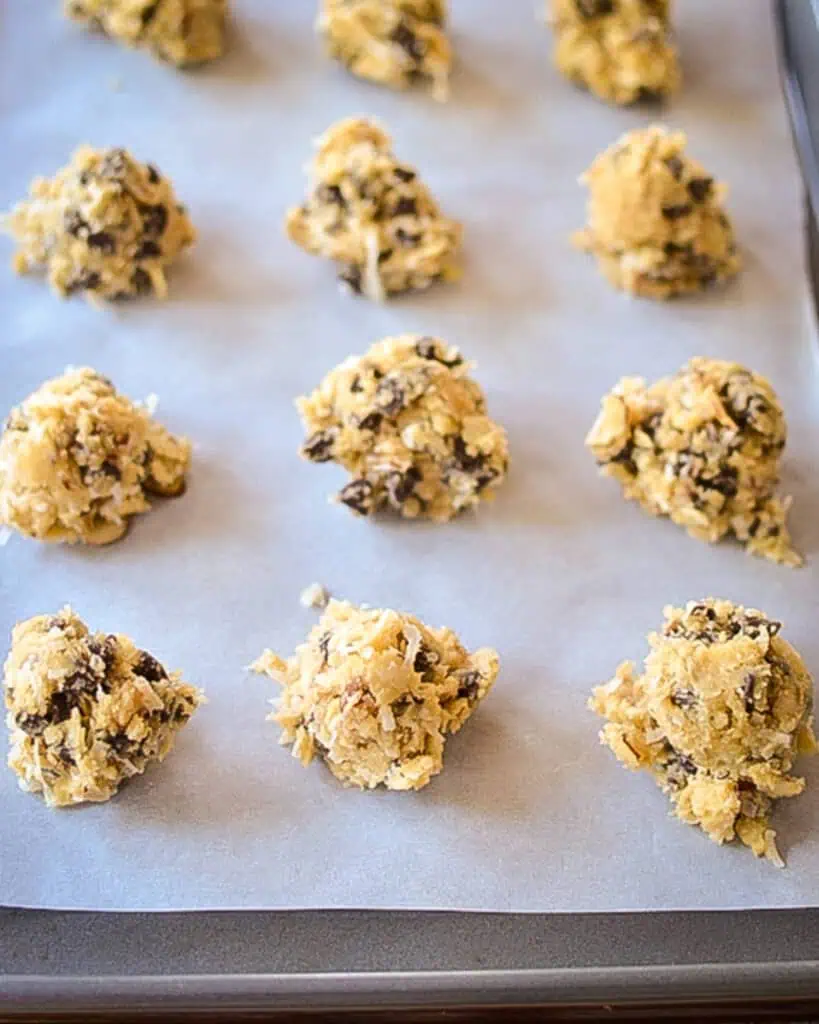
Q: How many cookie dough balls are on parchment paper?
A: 12